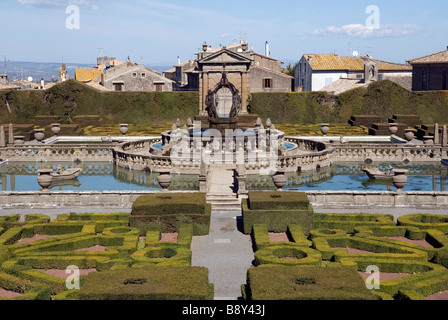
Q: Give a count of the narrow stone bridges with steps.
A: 1